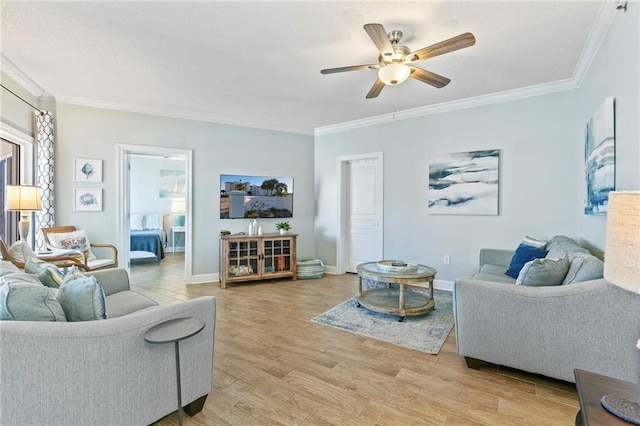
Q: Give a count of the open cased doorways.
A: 1